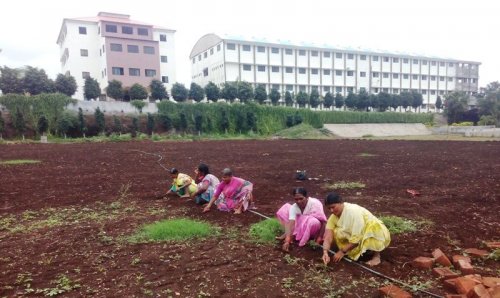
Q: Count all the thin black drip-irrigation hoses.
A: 1